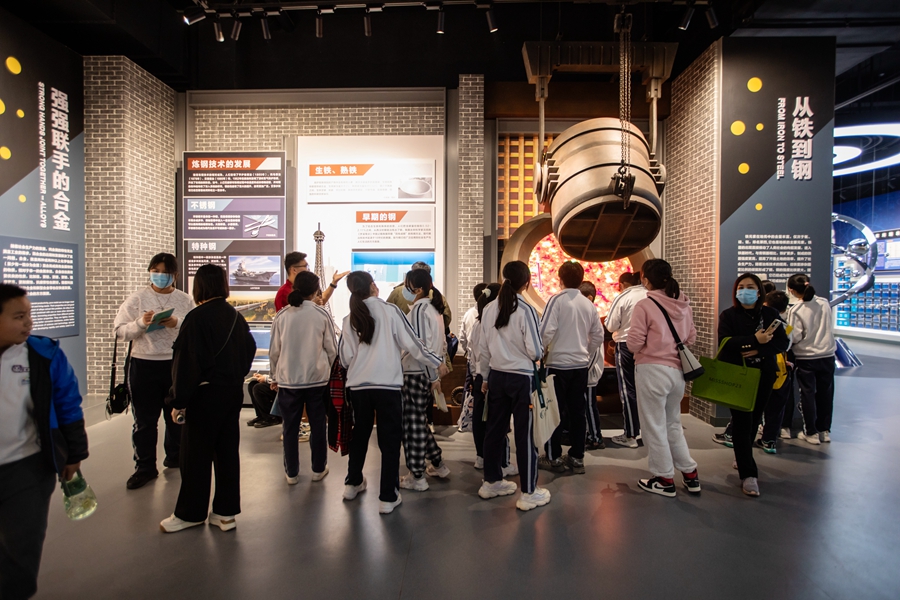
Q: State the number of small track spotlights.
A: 10